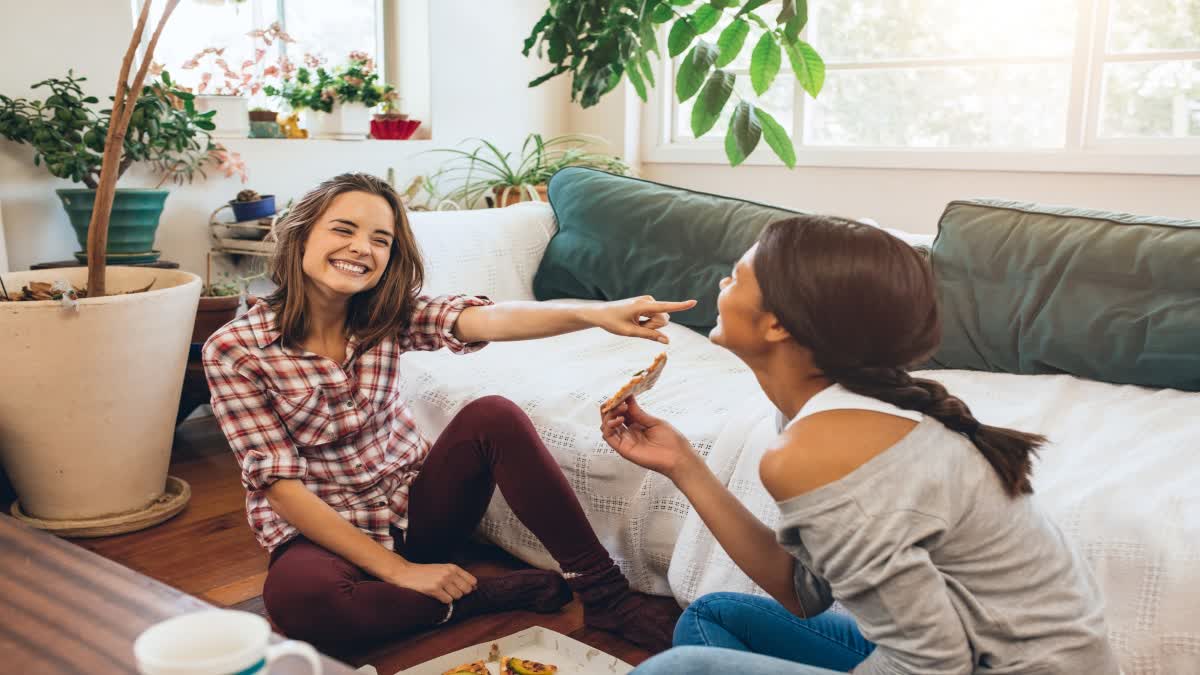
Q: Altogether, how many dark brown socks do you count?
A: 2